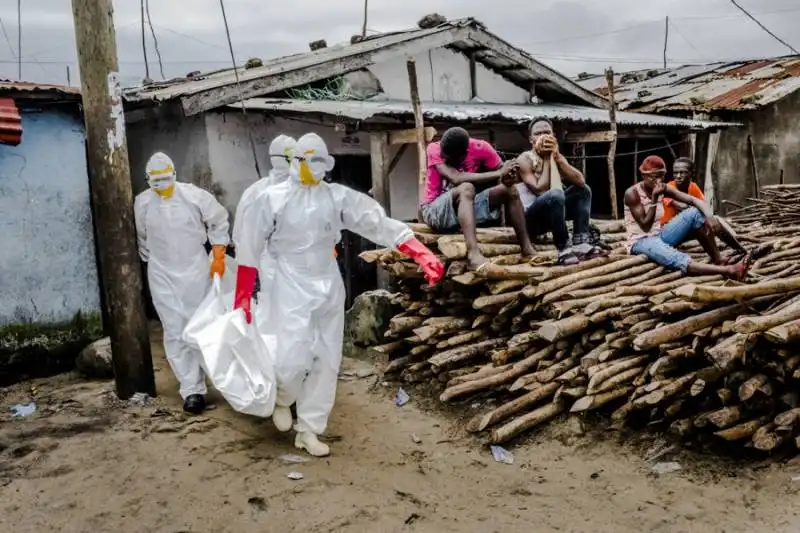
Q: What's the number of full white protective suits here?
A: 3